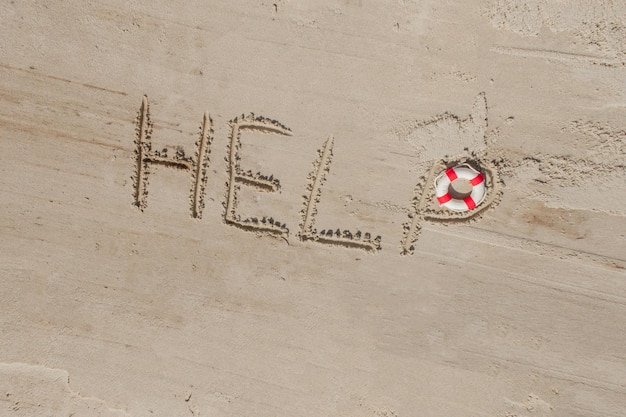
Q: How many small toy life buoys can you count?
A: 1